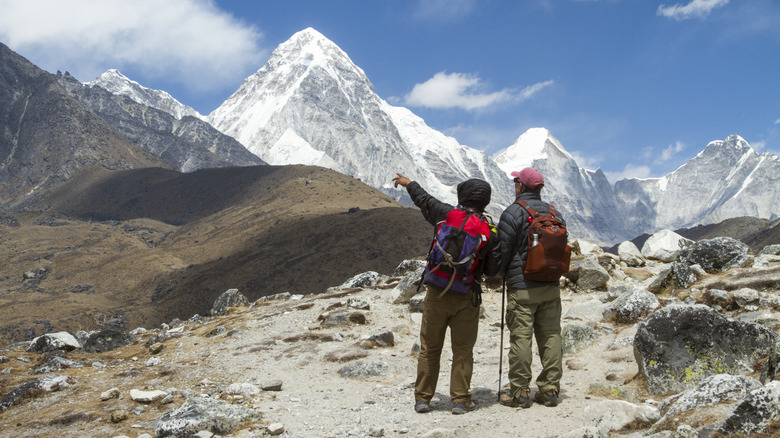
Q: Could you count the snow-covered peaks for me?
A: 4